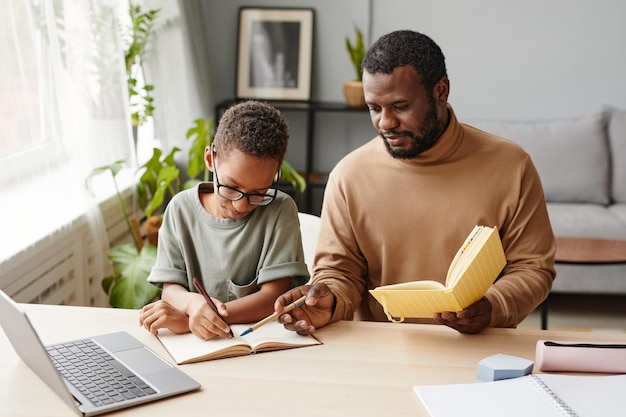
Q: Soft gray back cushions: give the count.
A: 2